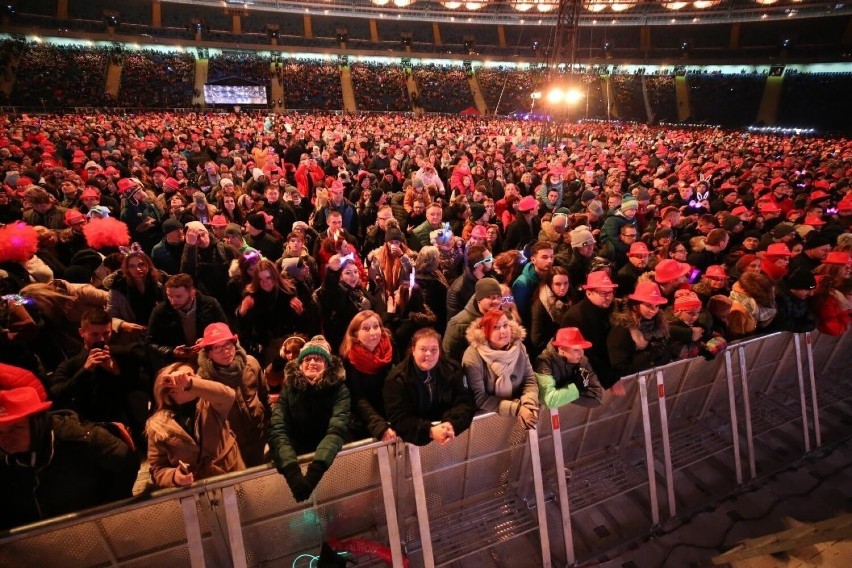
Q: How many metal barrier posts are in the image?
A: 12